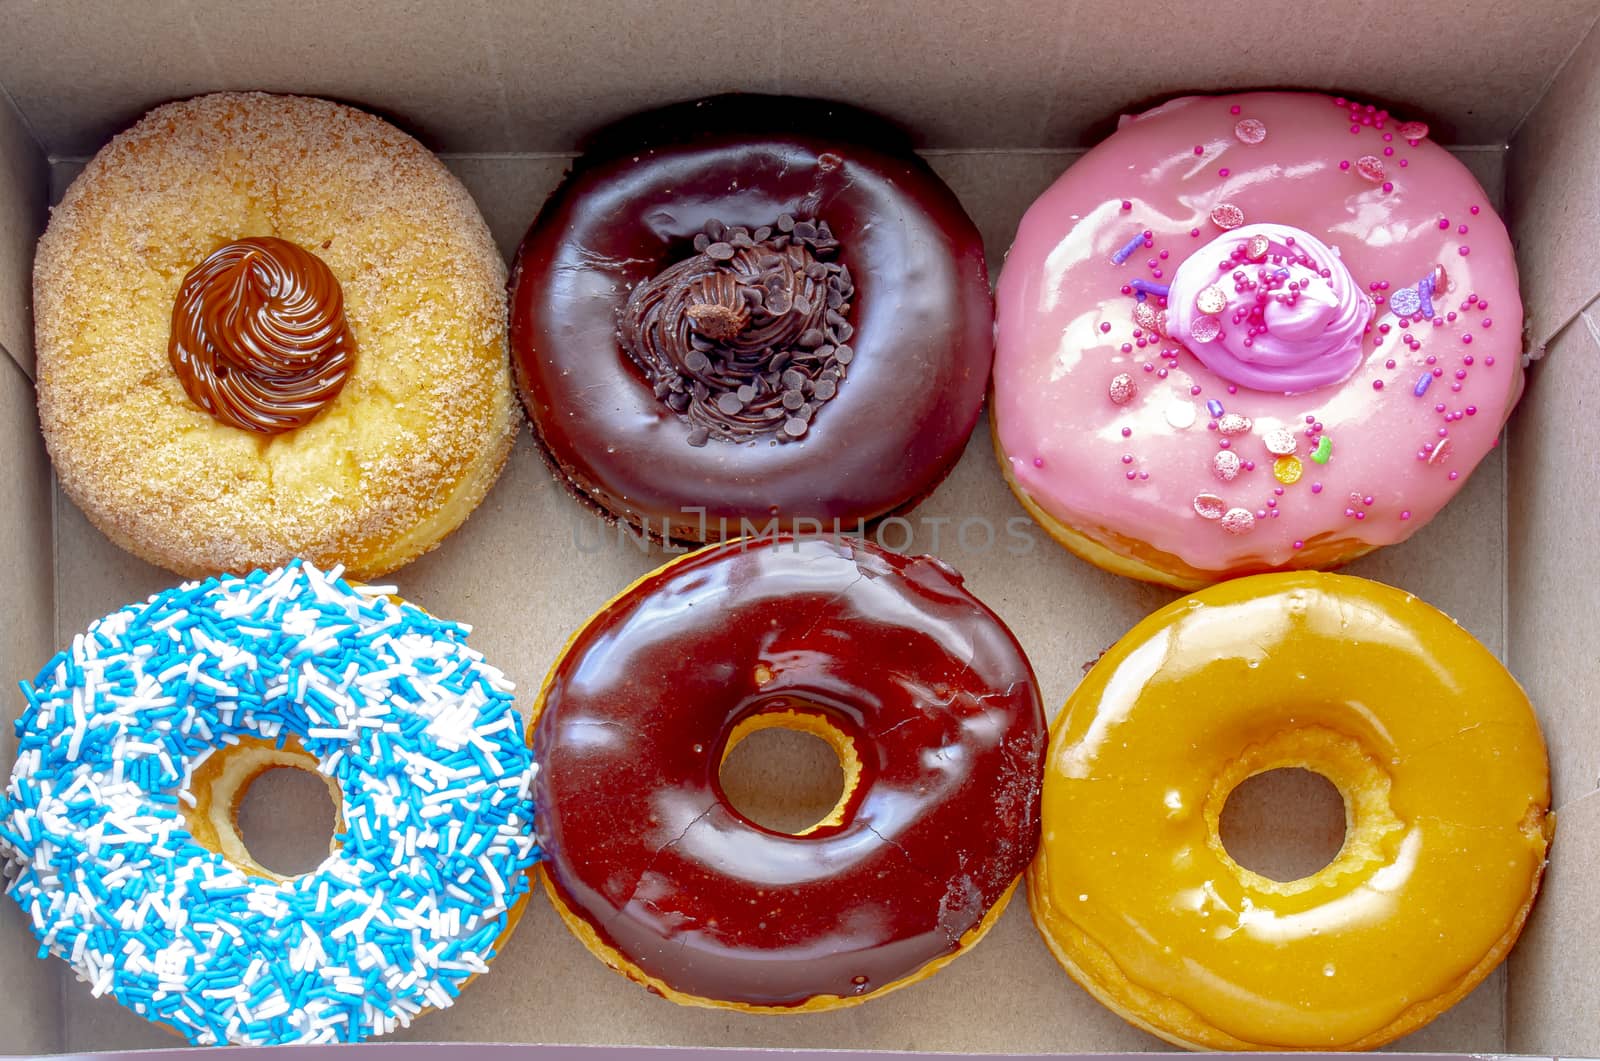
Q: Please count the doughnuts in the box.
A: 6